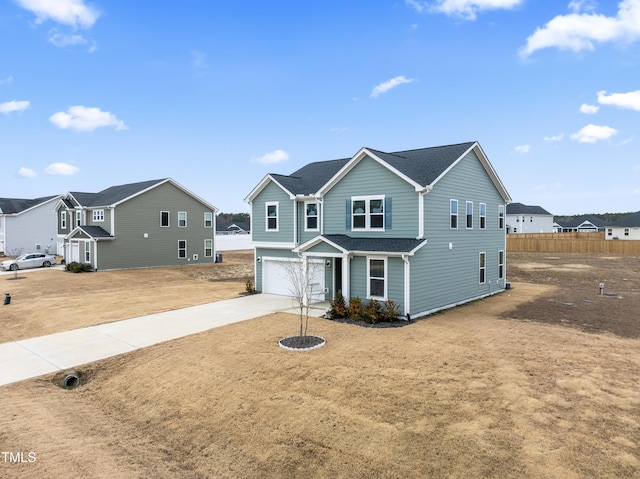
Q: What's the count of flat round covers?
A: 3